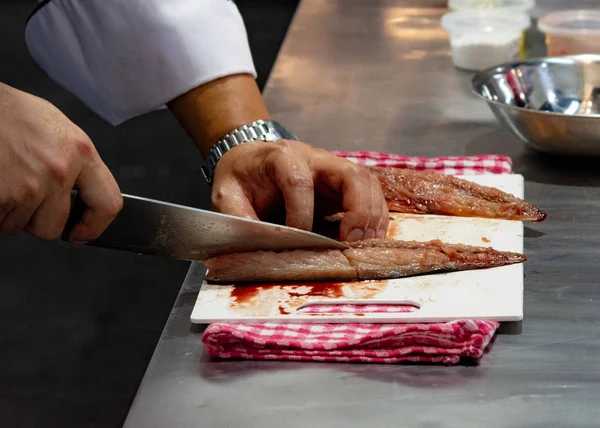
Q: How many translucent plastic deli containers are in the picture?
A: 3